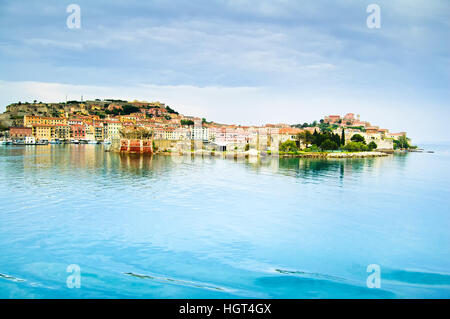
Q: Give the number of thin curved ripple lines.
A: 3